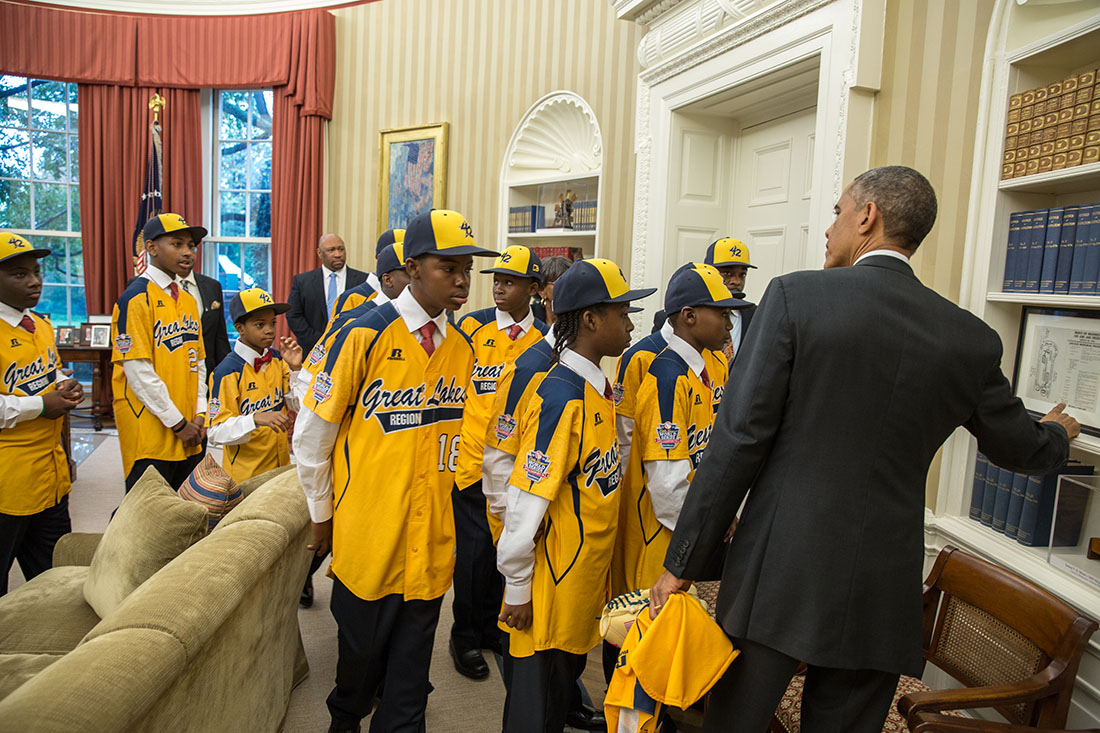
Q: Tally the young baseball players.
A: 11